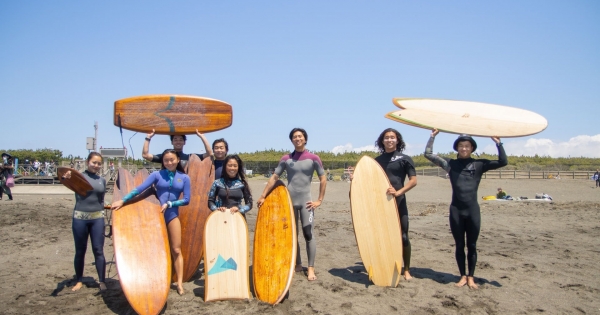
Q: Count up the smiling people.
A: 8